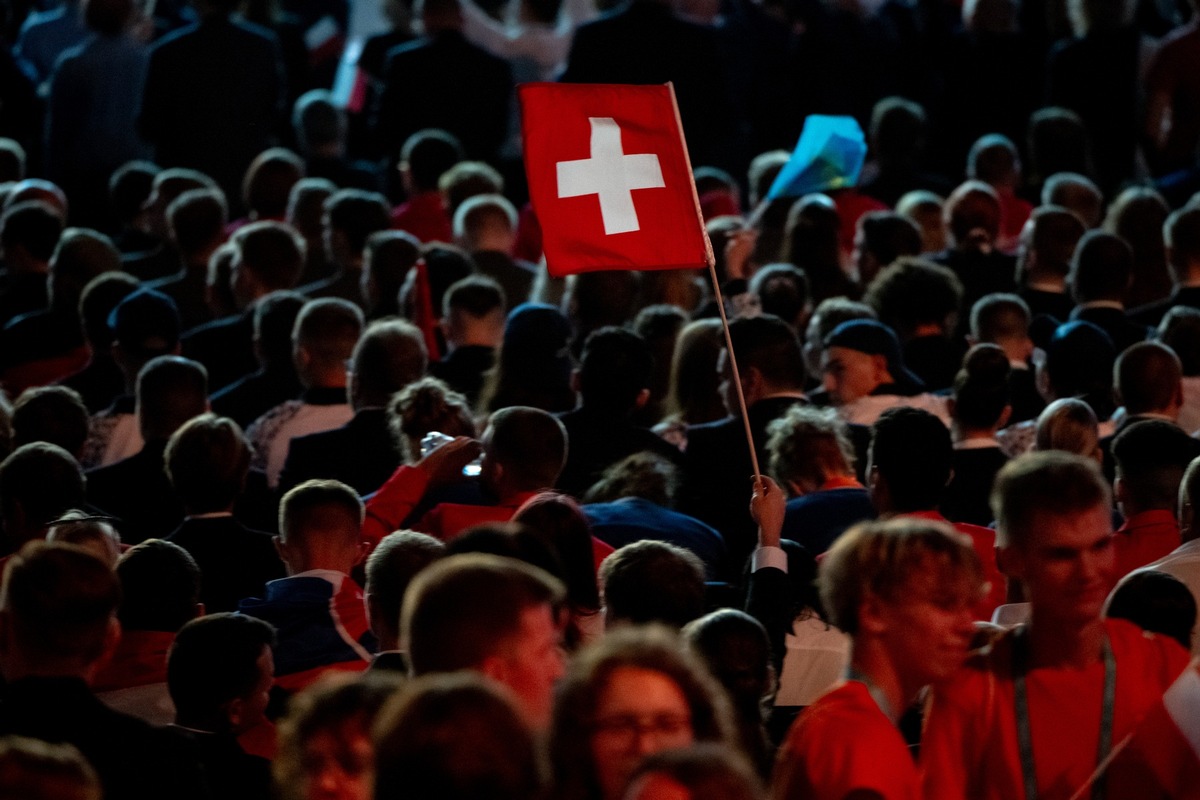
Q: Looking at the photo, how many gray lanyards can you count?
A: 2